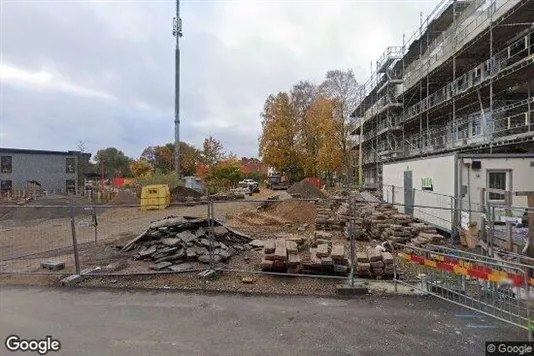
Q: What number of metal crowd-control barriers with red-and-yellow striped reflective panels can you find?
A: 2